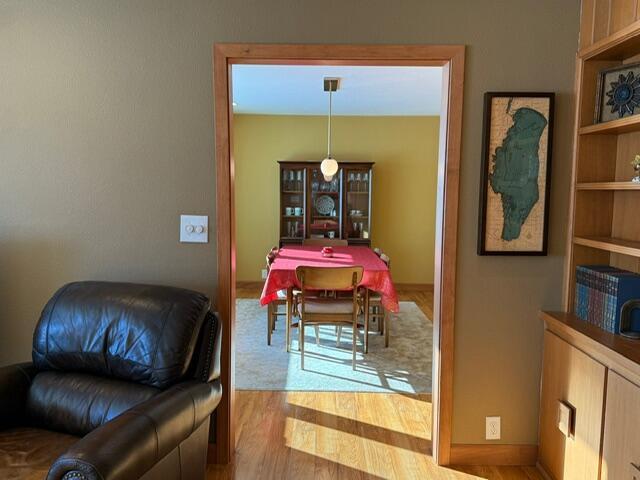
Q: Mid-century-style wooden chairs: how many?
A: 6